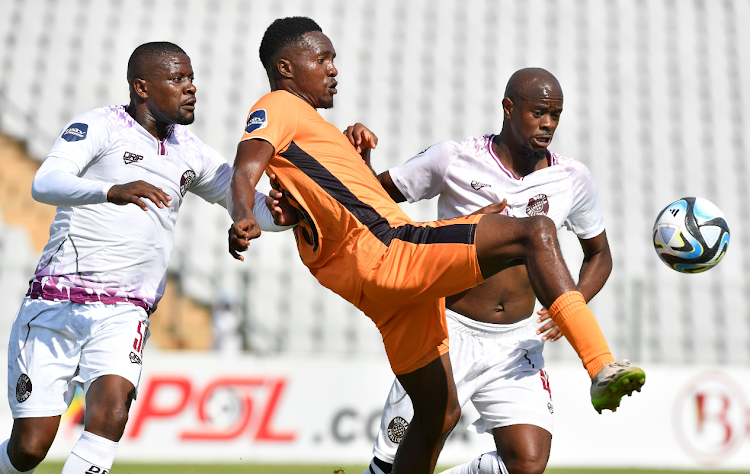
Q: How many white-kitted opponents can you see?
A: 2